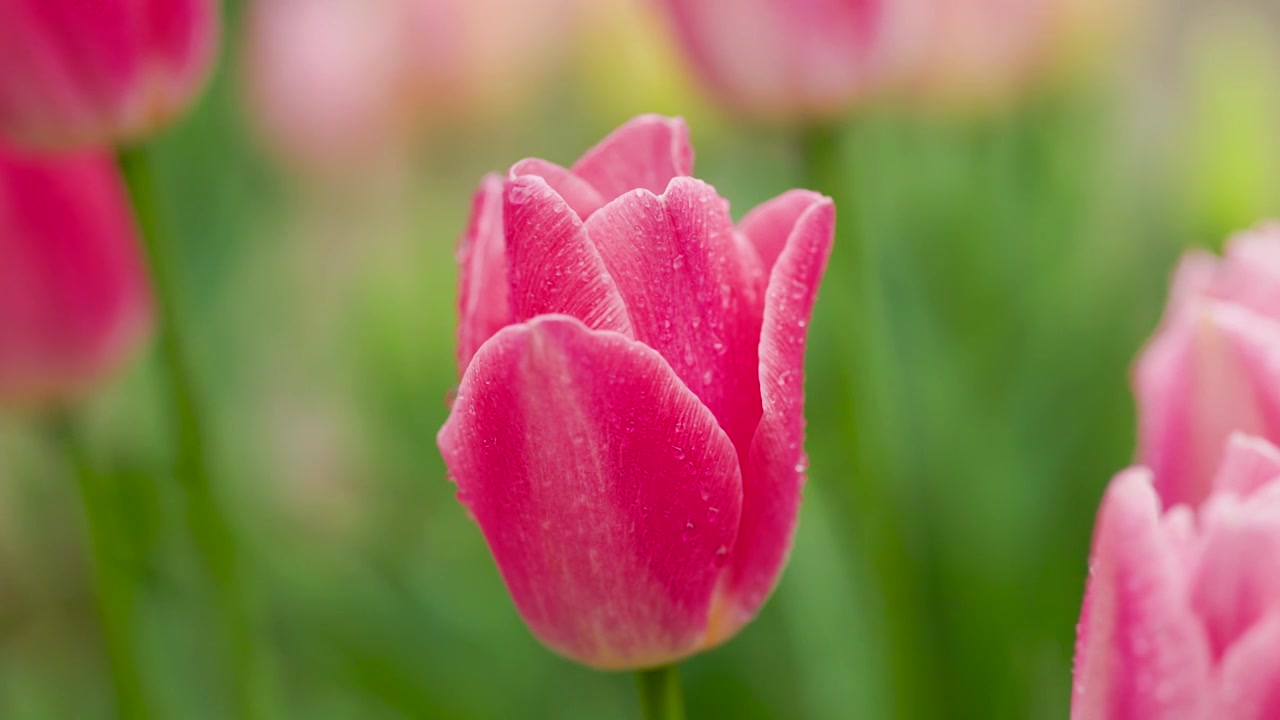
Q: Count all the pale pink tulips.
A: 2